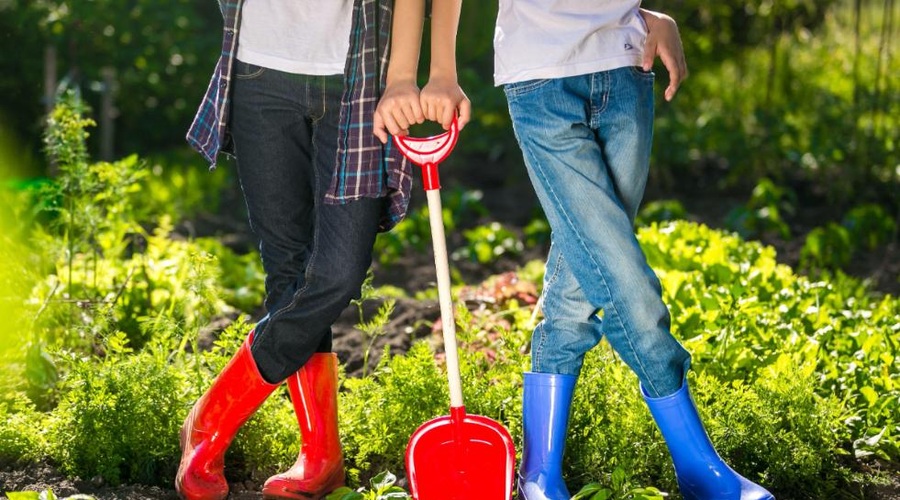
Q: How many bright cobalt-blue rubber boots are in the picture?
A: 2